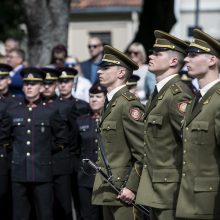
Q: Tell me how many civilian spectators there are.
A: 6